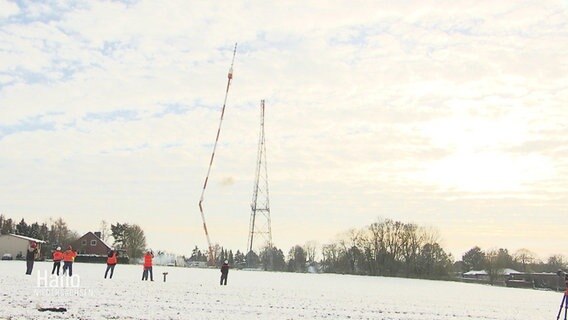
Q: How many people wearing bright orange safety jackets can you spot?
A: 4